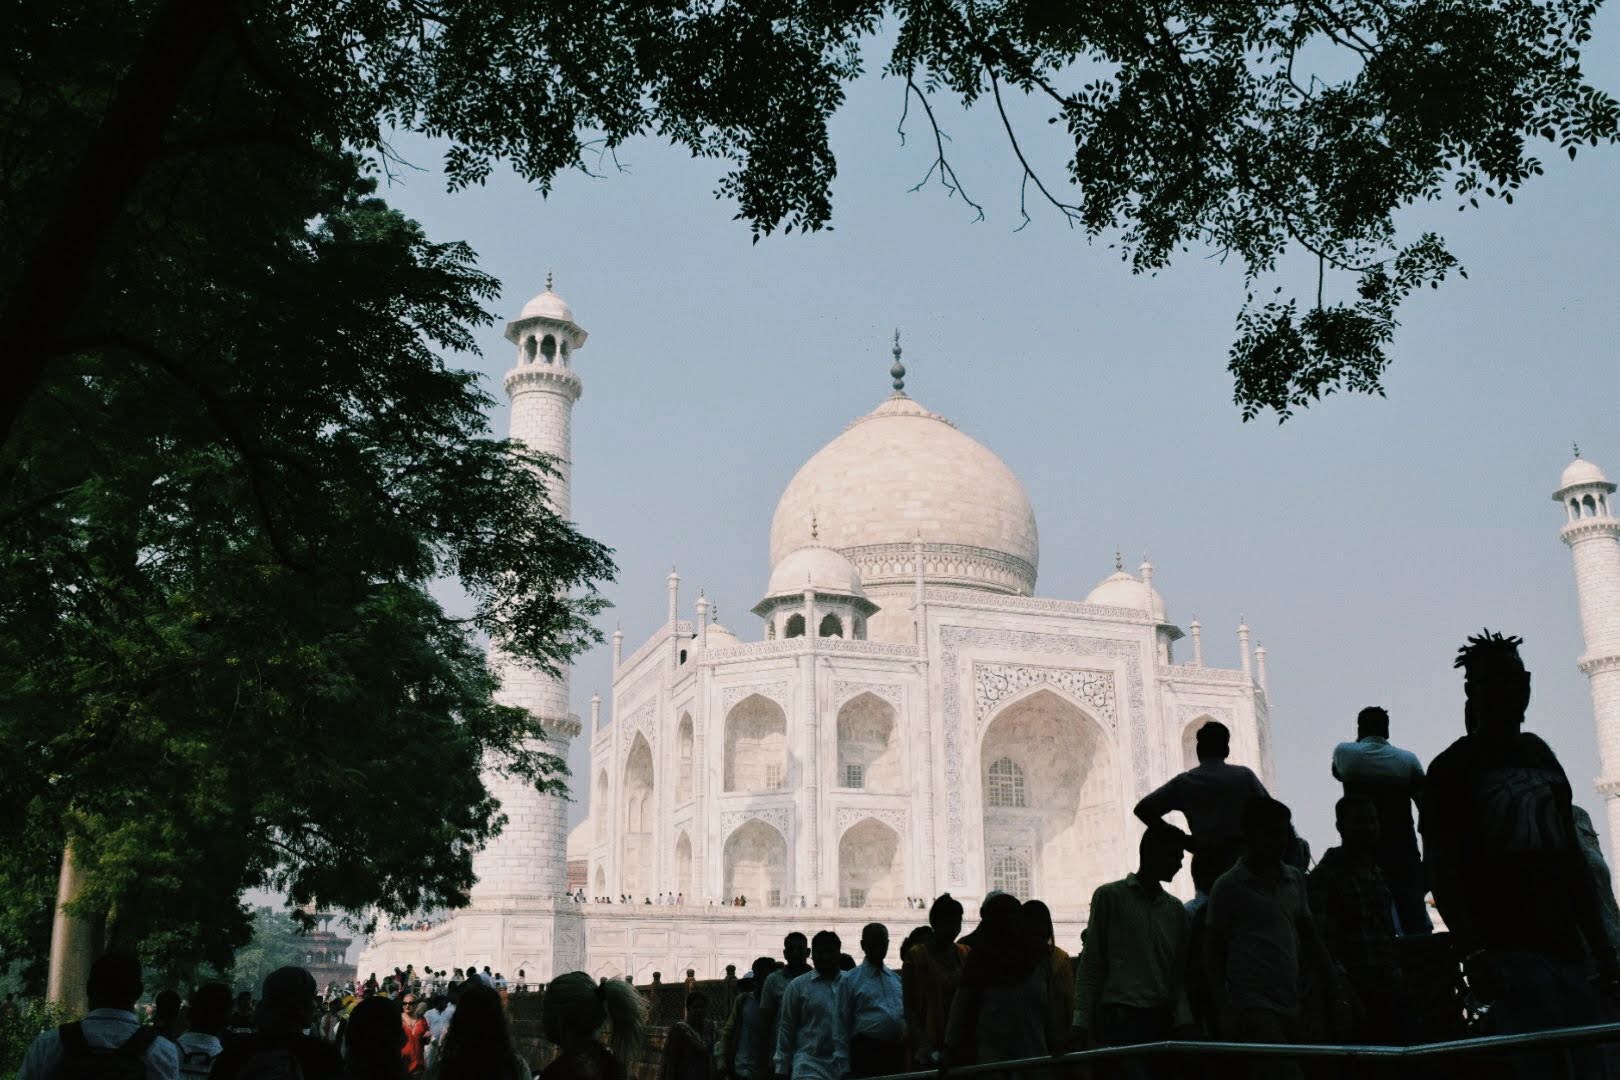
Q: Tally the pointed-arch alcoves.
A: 11